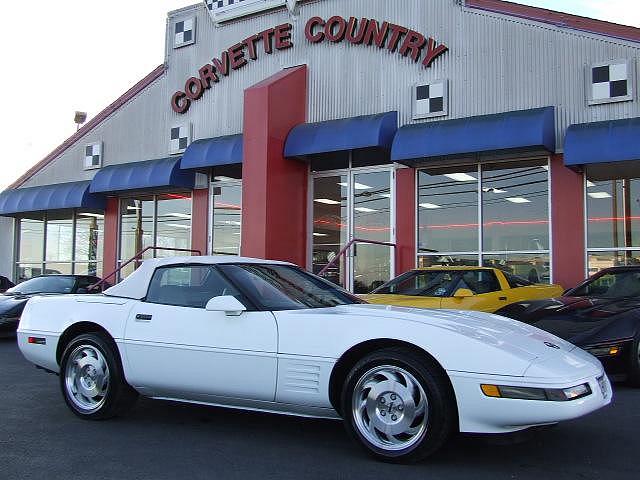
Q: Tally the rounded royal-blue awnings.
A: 6